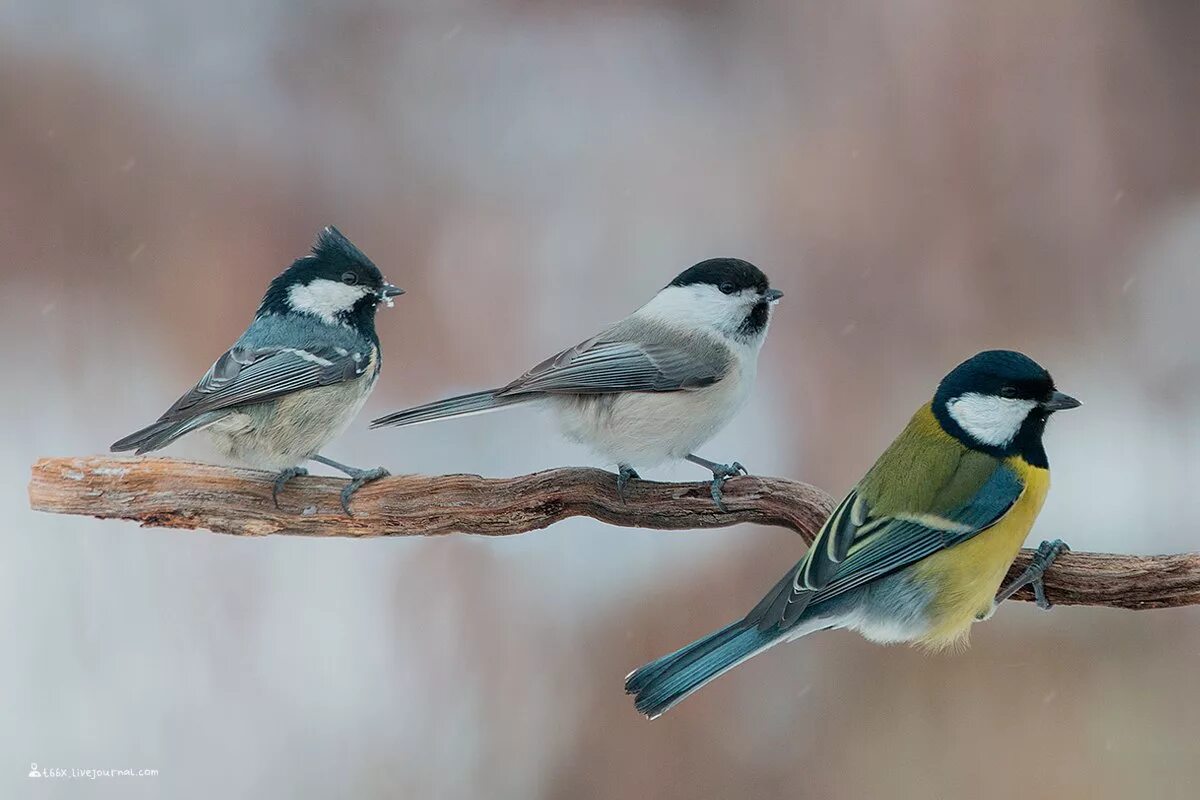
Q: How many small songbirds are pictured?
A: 3